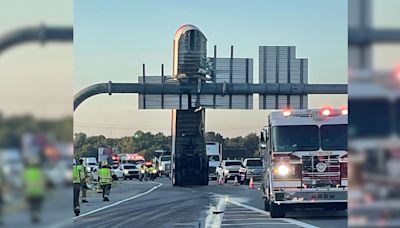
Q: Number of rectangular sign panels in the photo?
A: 3